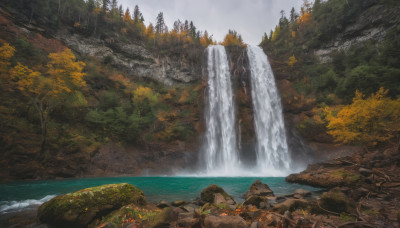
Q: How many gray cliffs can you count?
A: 2